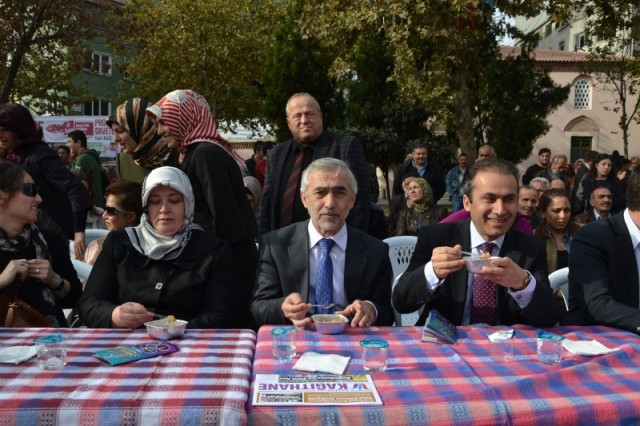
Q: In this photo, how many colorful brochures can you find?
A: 2